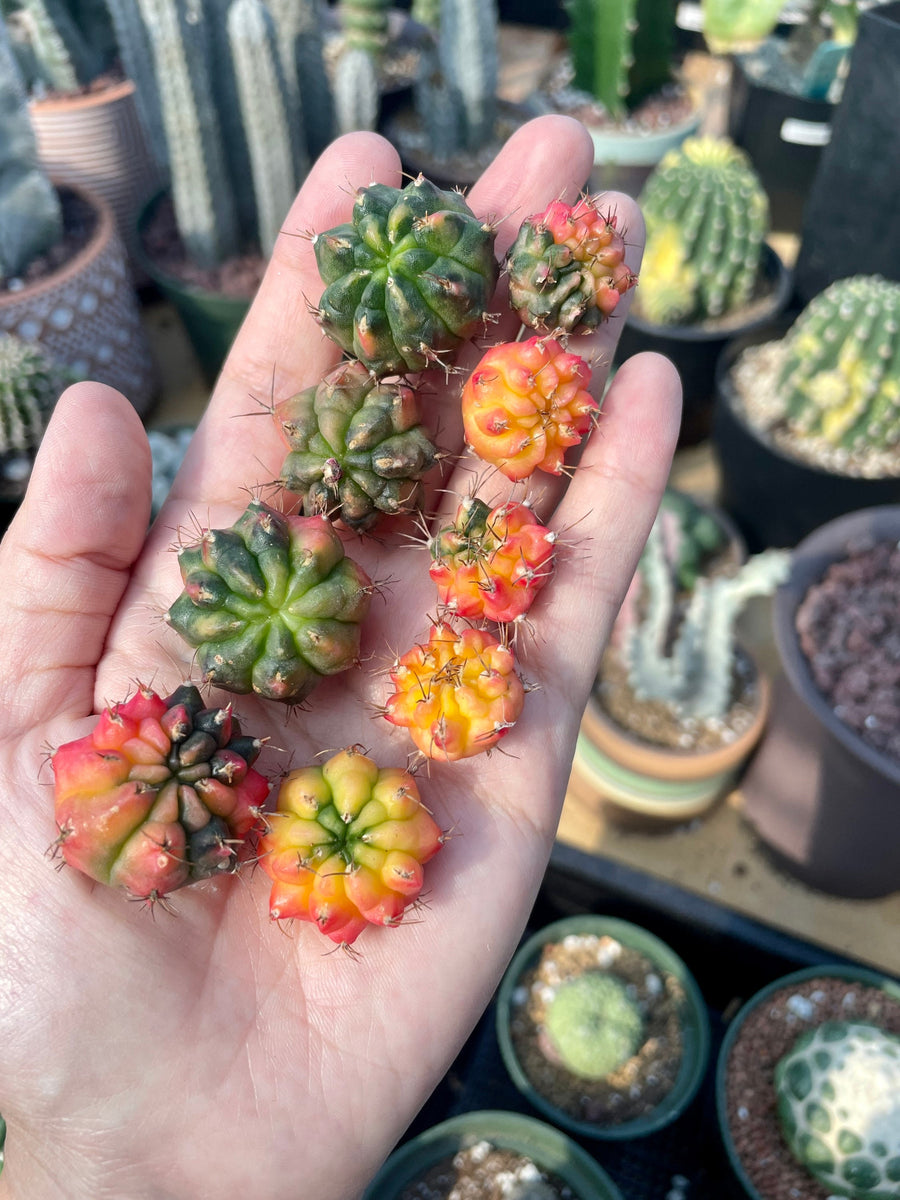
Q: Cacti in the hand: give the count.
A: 9